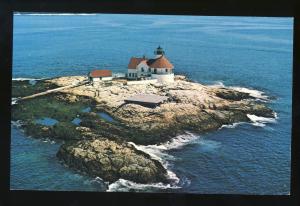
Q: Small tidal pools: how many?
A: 4